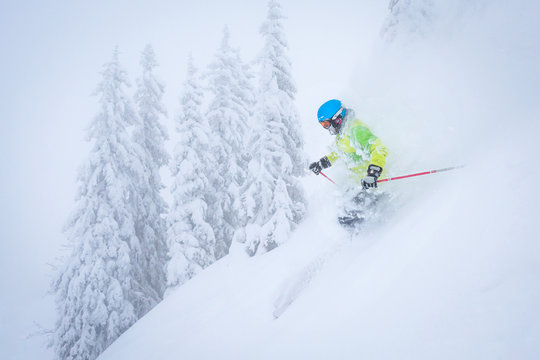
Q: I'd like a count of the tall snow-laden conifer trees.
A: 5